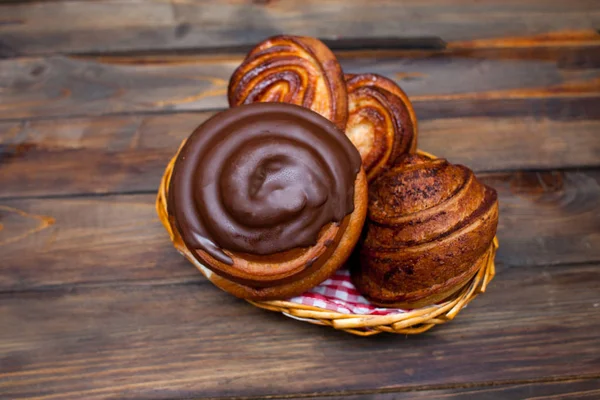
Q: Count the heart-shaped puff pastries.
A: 1